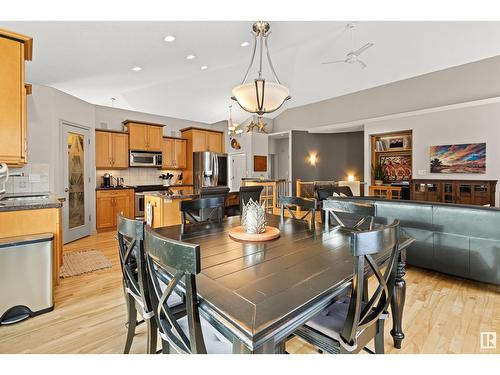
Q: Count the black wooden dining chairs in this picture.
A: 6